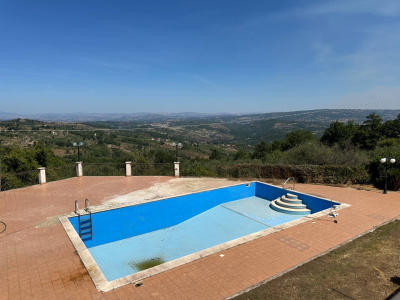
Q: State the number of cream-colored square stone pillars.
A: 4